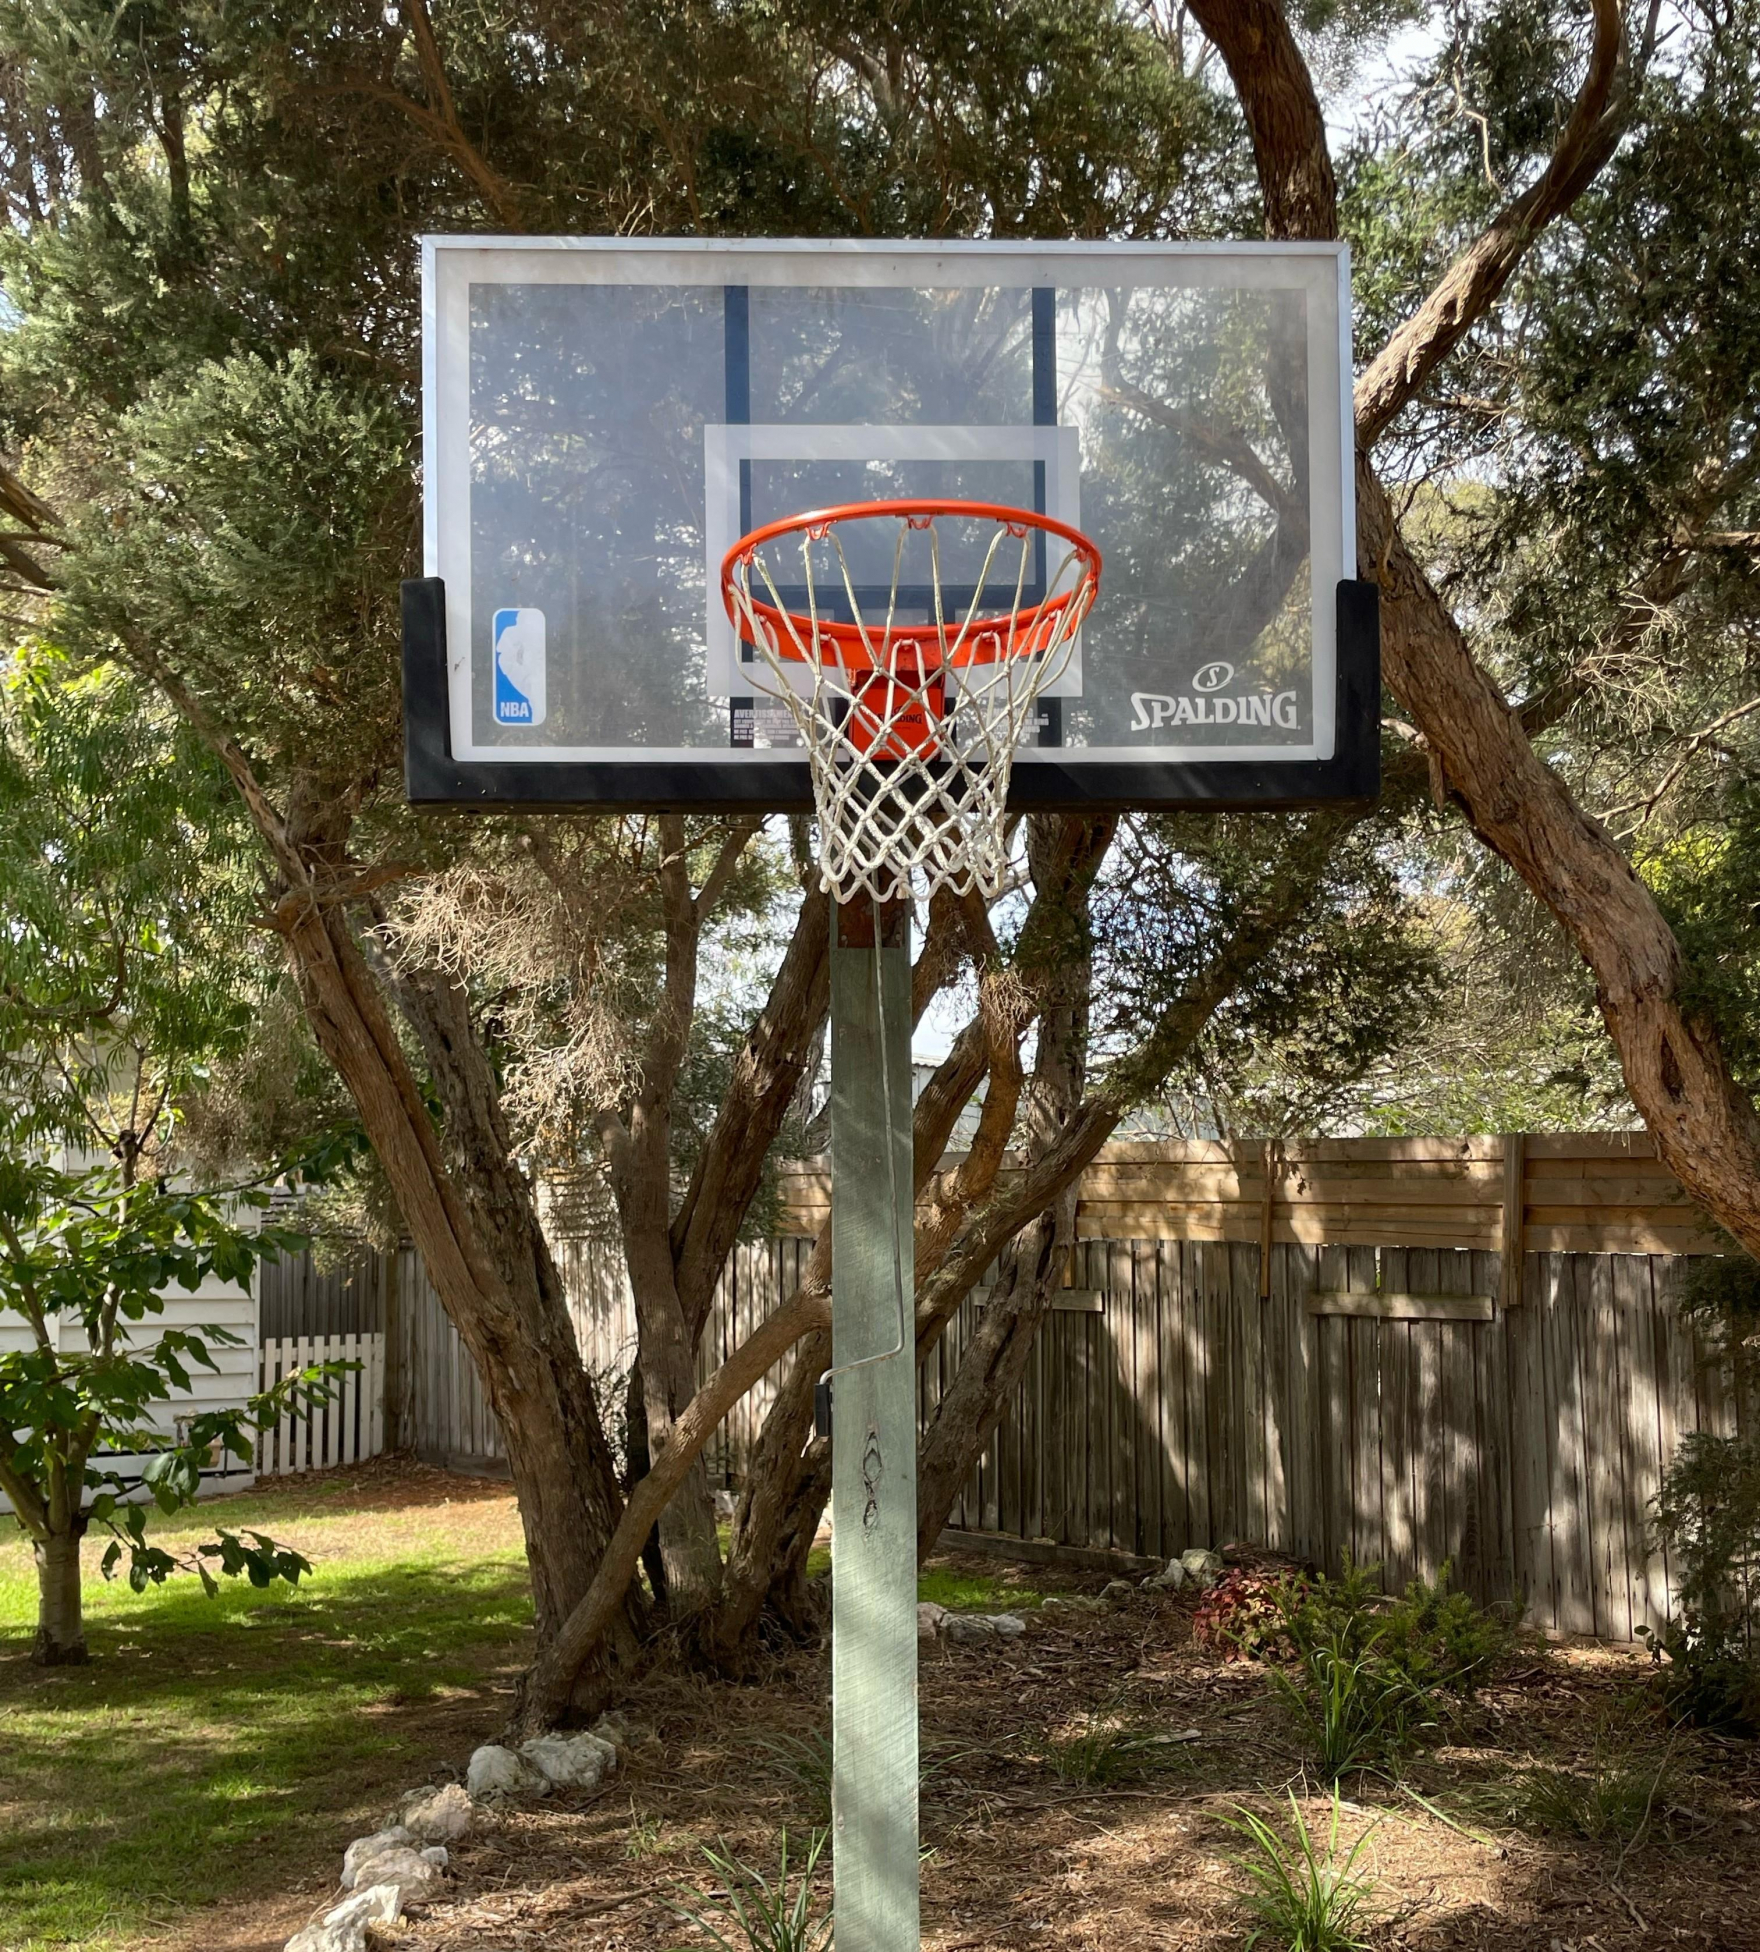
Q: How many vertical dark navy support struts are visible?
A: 2